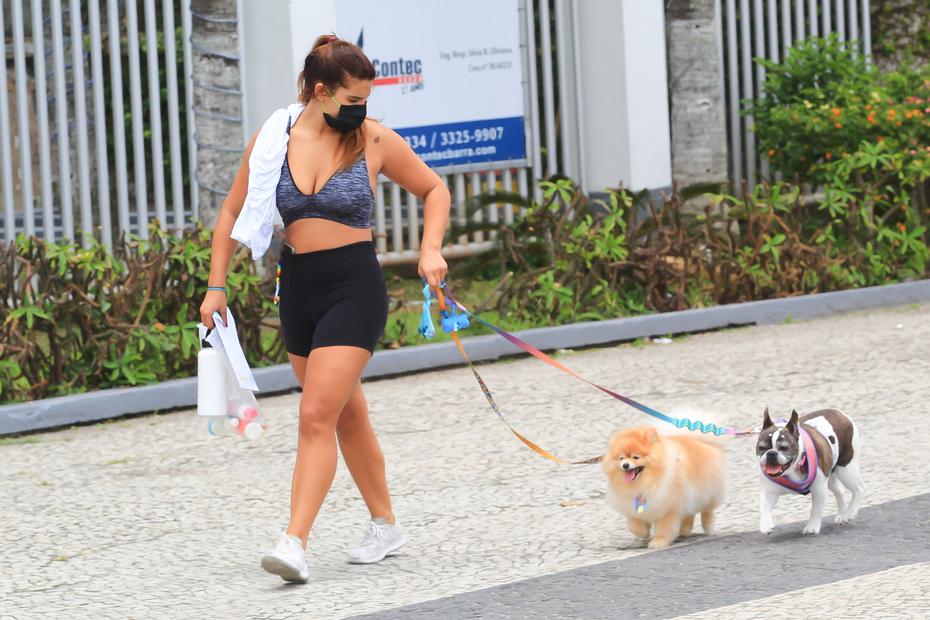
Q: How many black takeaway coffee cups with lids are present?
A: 0